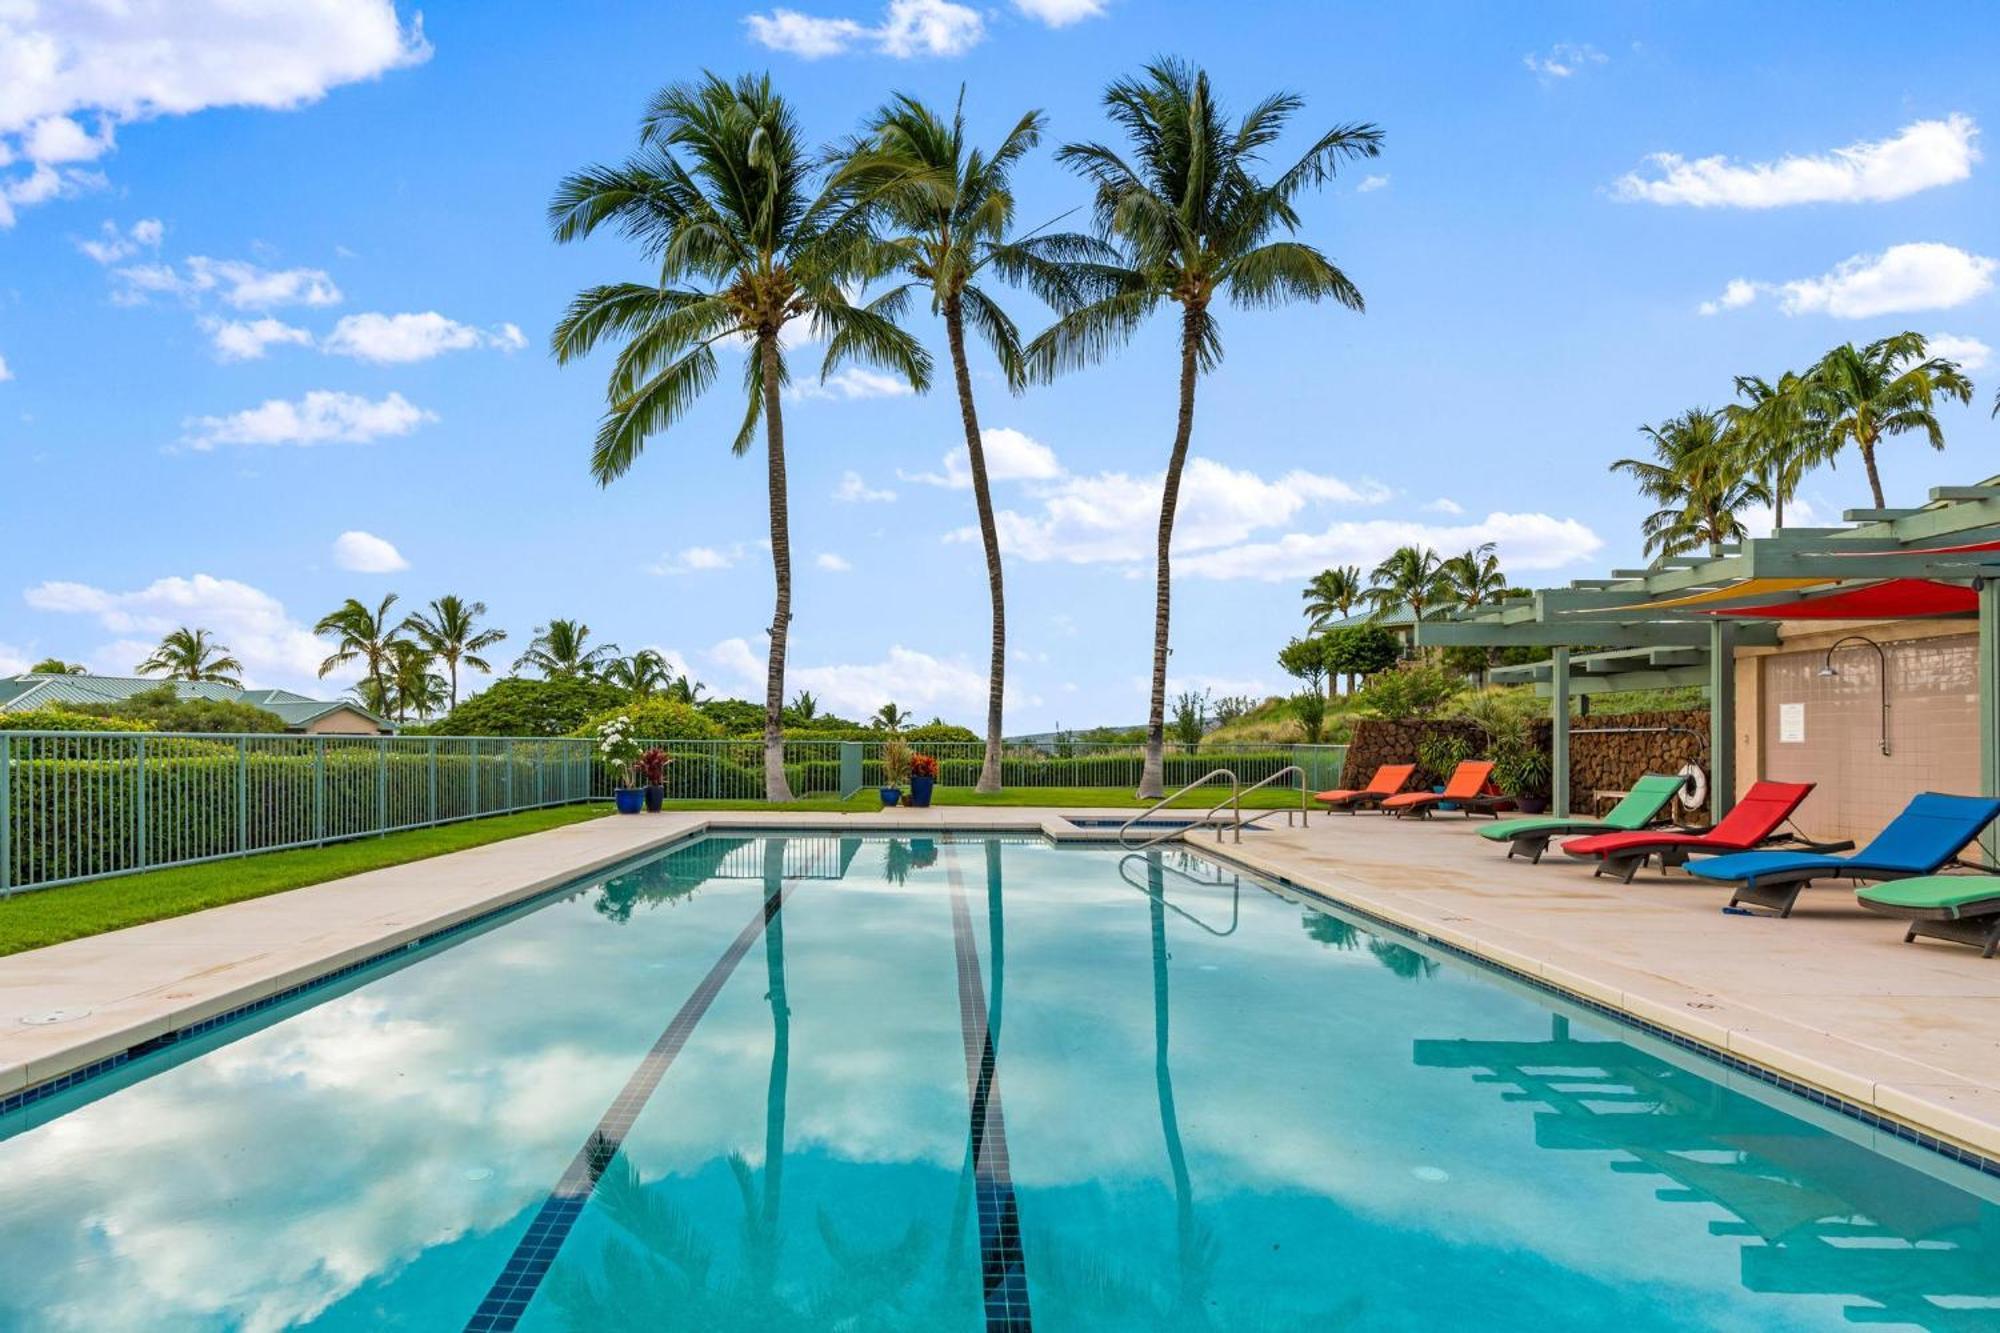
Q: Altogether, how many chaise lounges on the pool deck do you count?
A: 6